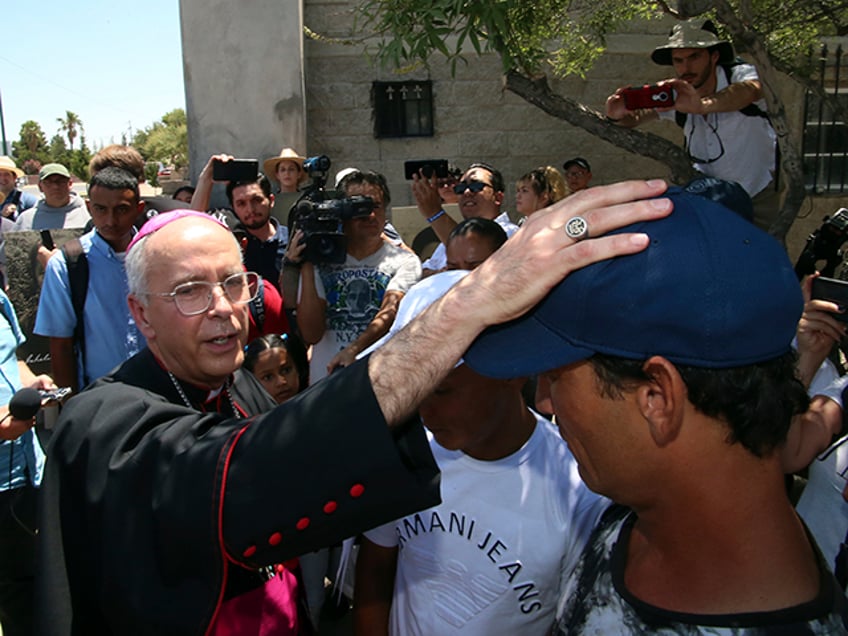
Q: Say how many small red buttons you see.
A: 5